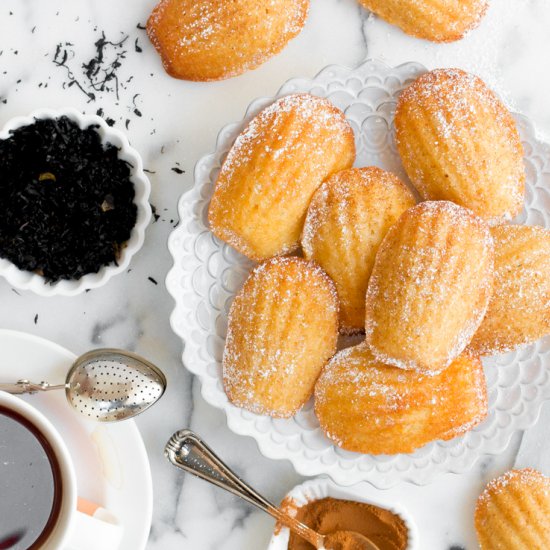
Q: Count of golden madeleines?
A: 10